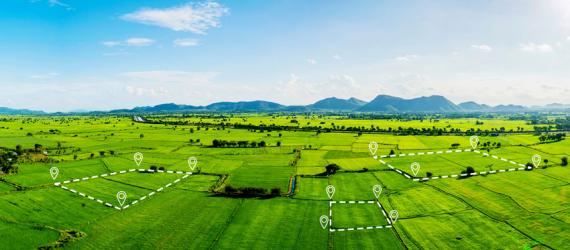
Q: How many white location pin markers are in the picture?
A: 12